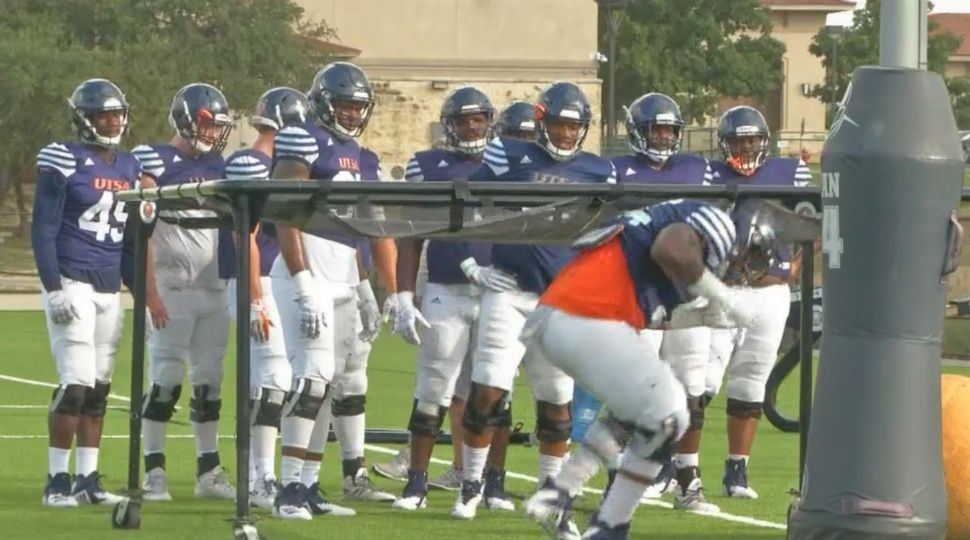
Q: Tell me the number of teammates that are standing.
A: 9